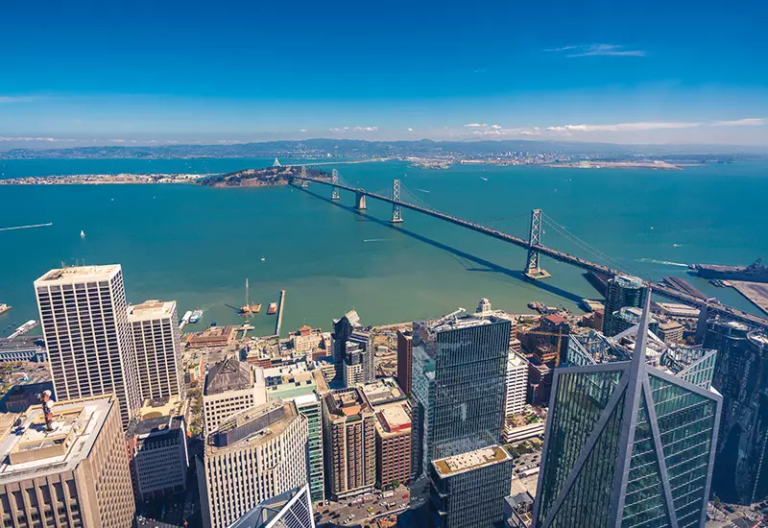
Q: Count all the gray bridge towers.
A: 4